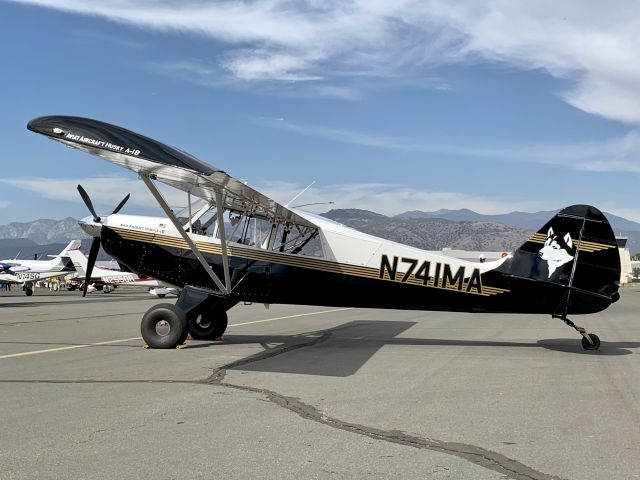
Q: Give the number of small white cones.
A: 0